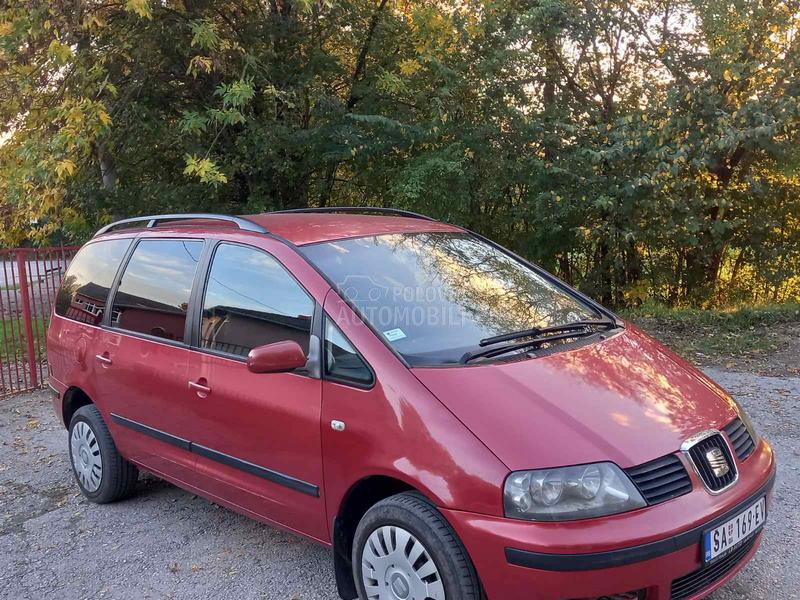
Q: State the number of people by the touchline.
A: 0